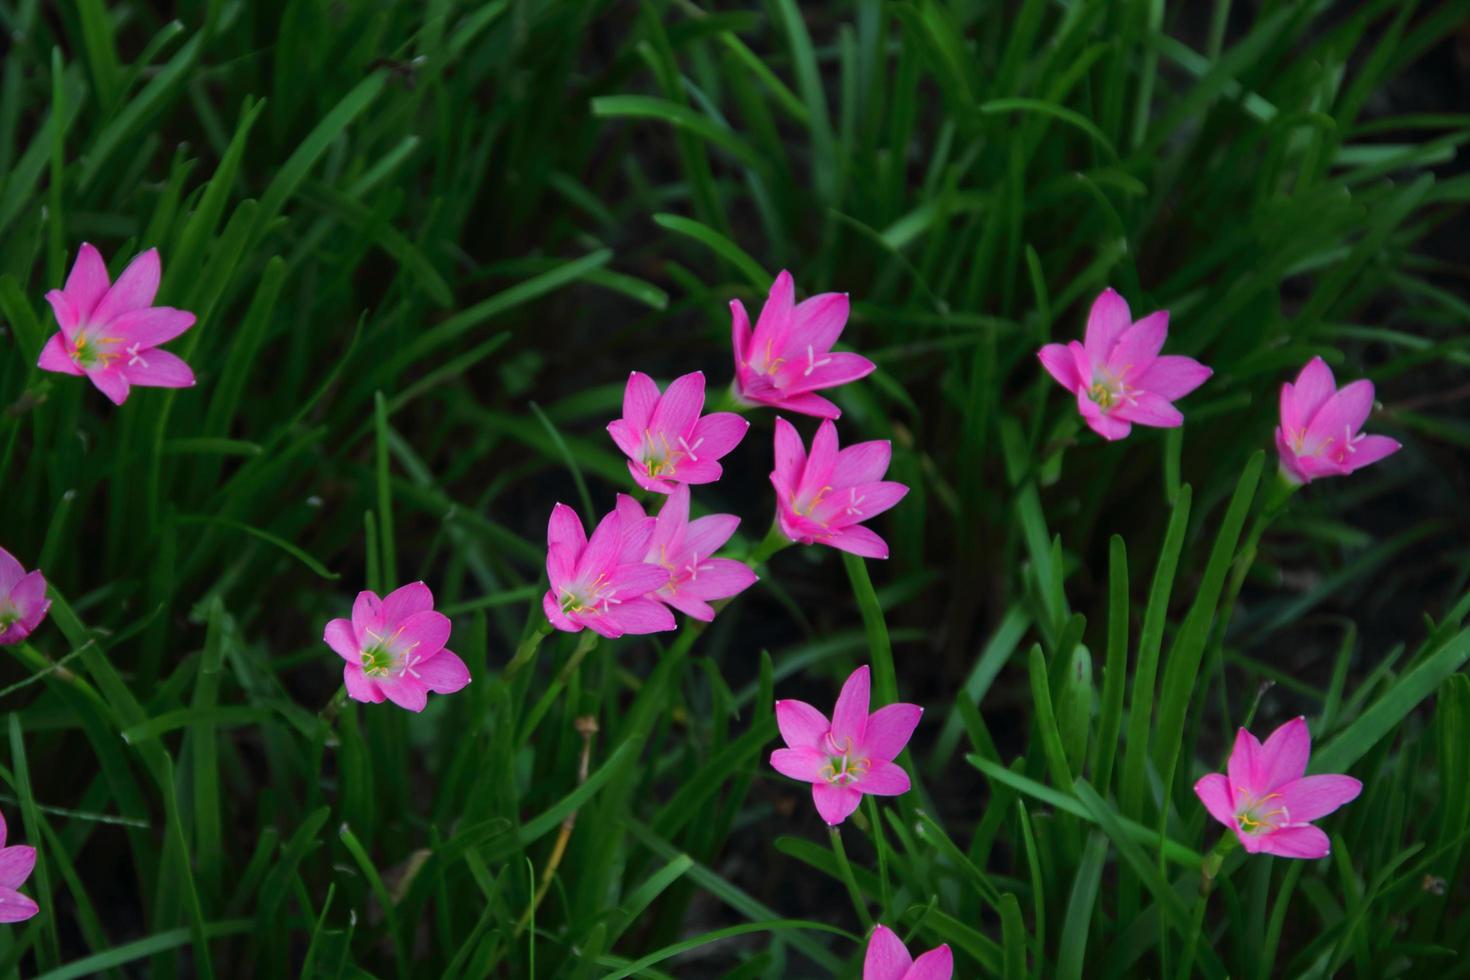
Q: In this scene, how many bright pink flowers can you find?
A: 14